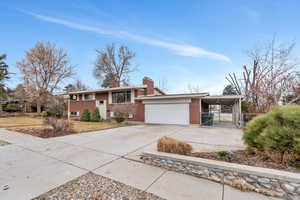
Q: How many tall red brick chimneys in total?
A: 1